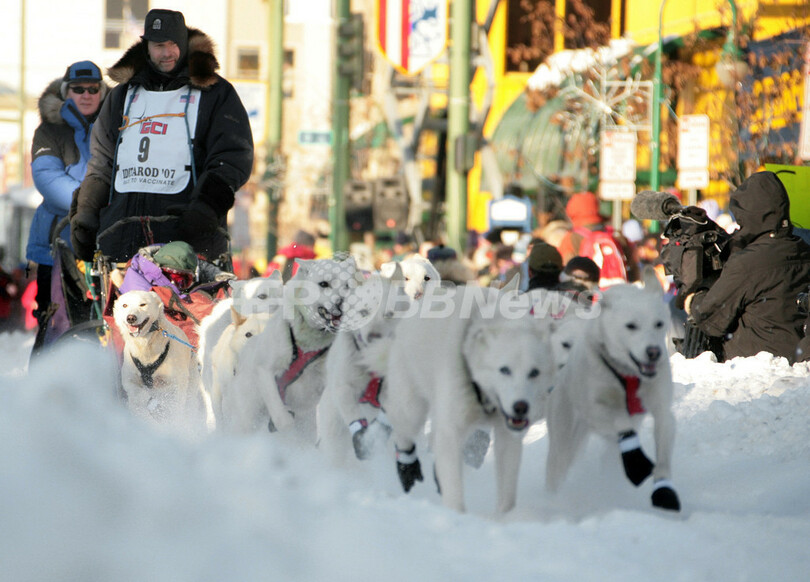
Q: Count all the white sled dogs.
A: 9